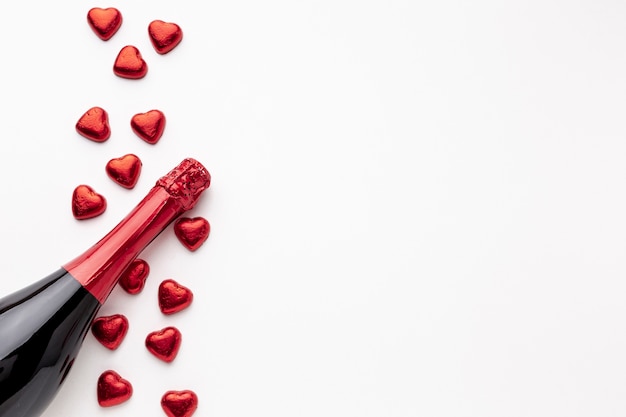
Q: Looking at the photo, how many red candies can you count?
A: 14